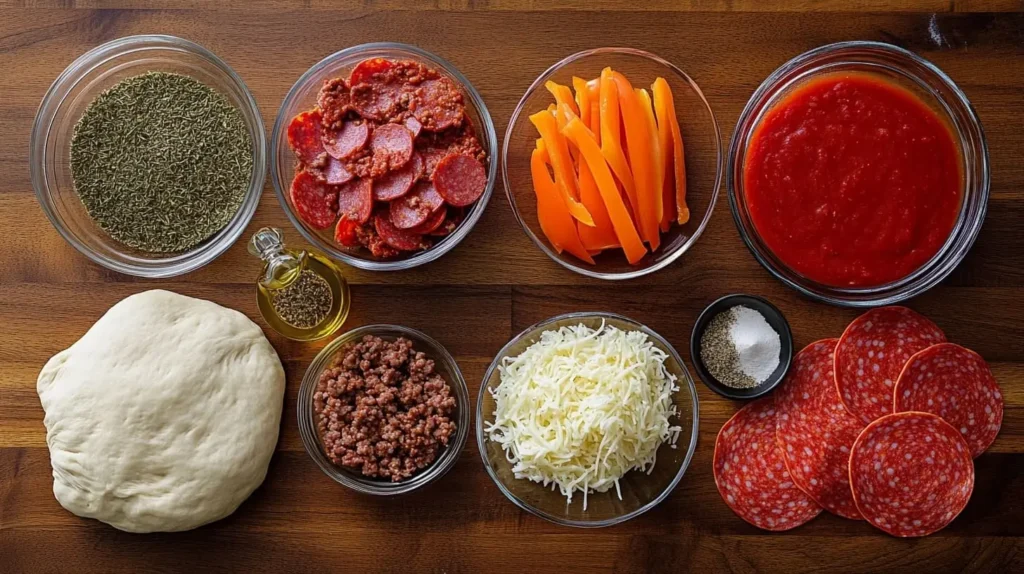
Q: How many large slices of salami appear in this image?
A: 5